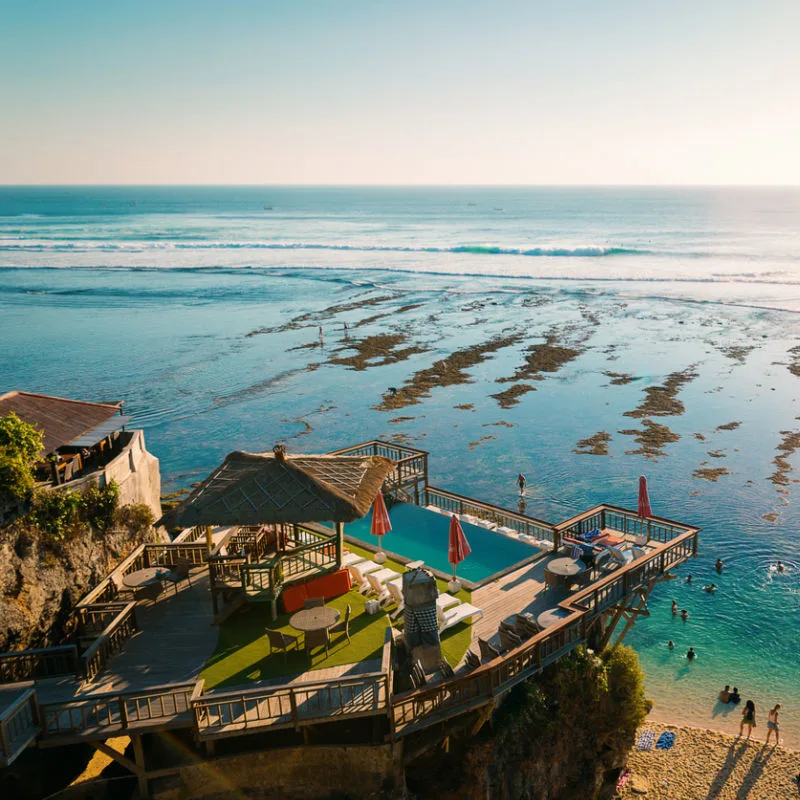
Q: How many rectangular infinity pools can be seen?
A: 1